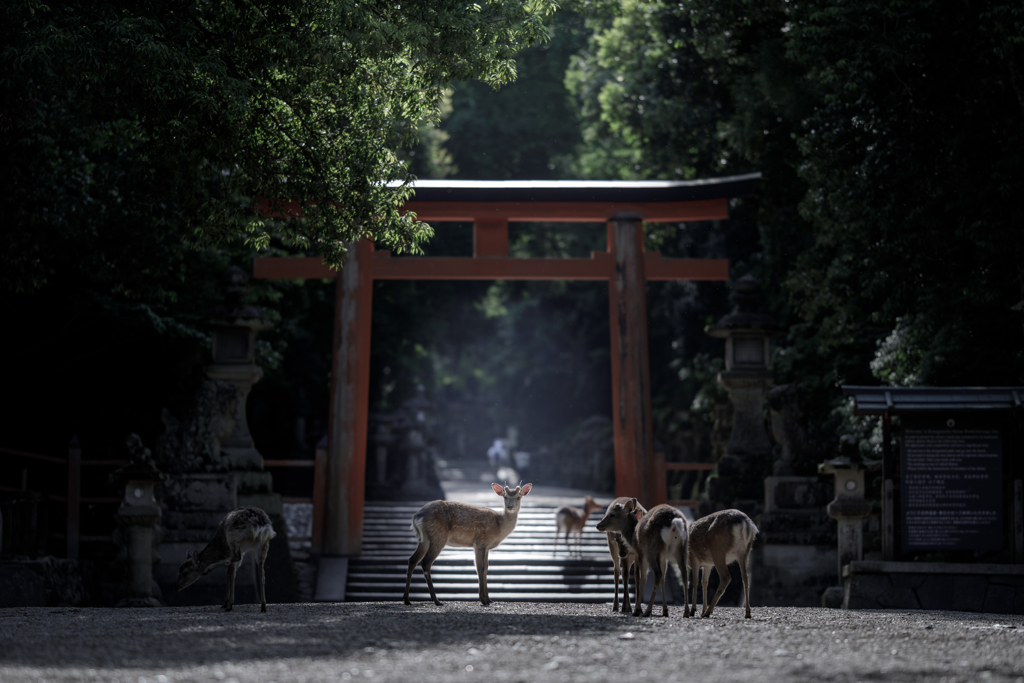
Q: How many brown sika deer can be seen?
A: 6